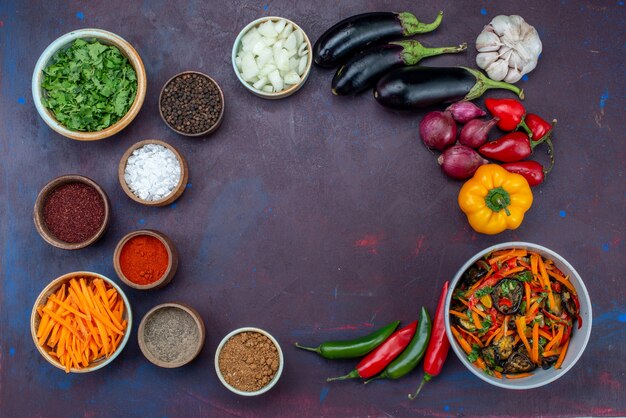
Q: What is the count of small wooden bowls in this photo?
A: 5